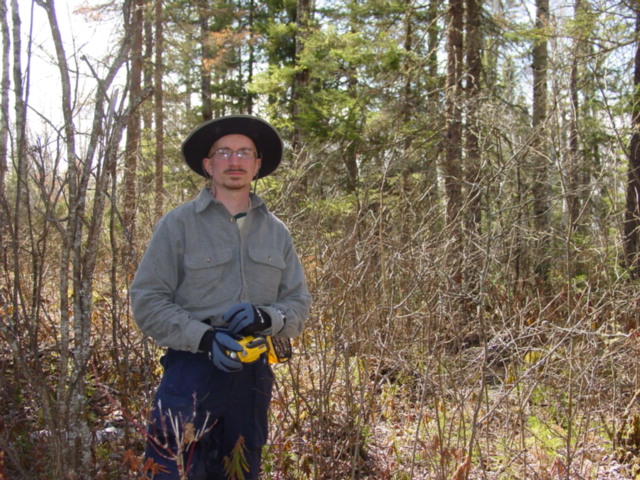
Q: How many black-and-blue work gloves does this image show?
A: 2